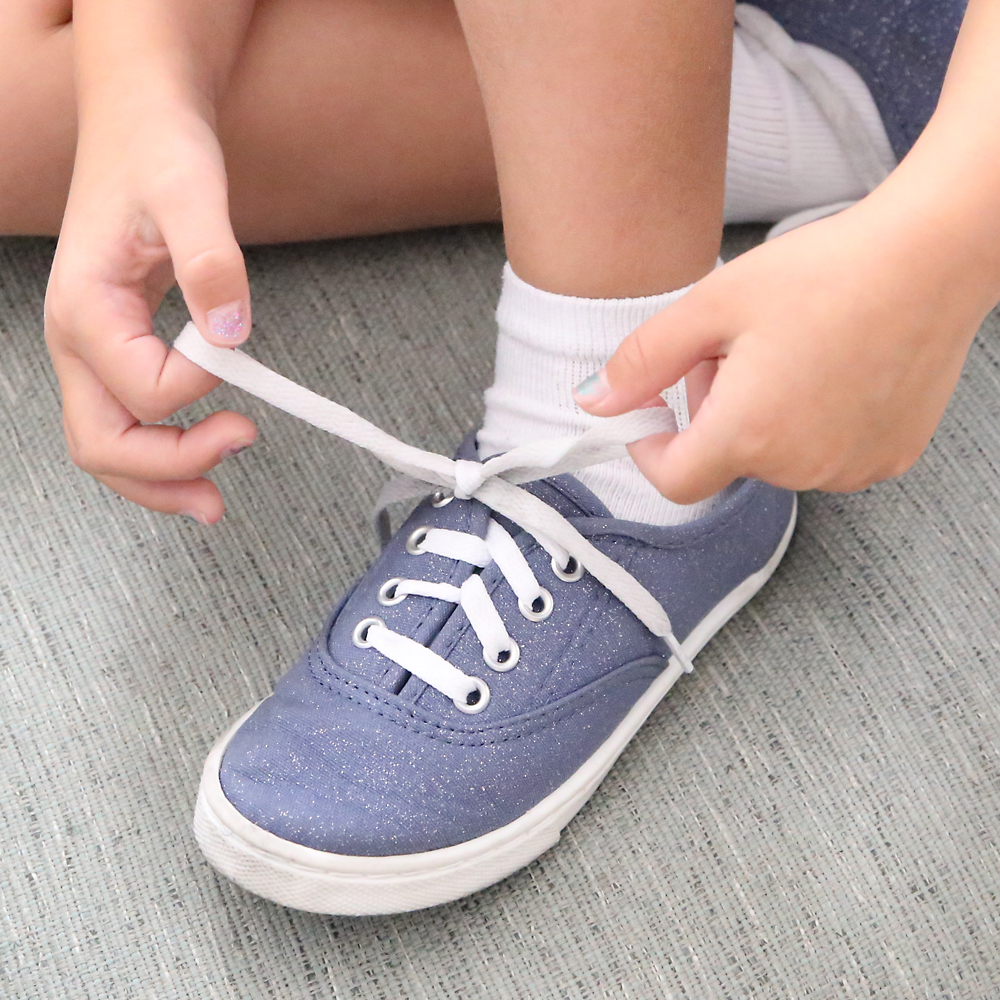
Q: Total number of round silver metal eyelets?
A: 8